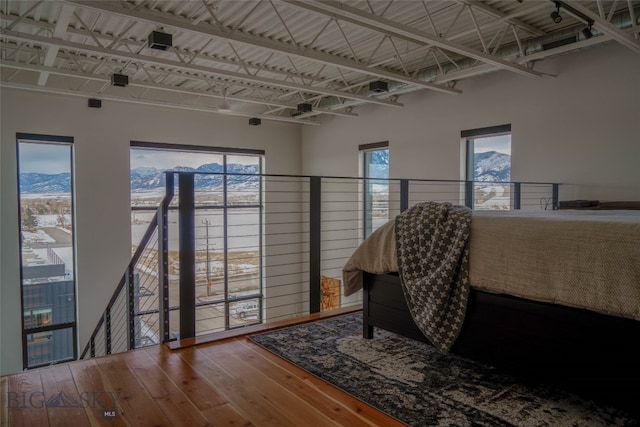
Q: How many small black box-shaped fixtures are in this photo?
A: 6